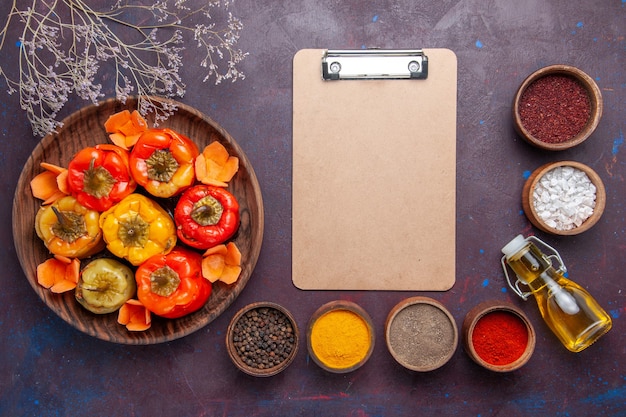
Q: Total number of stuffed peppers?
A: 7